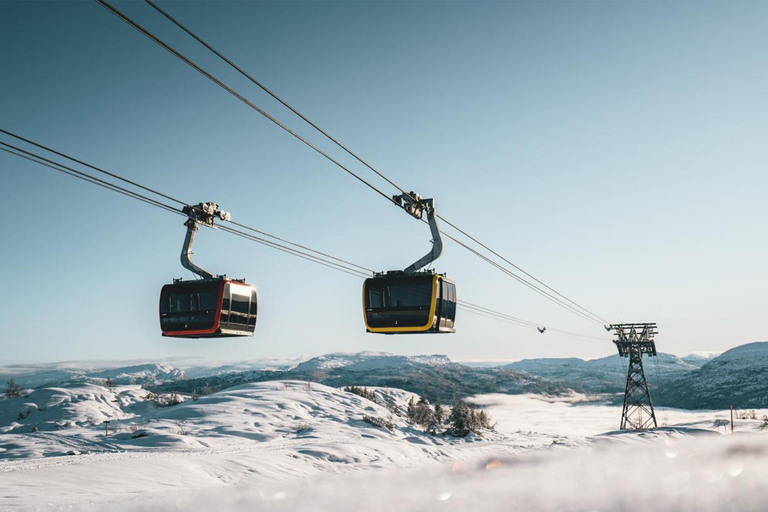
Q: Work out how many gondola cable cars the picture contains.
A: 2